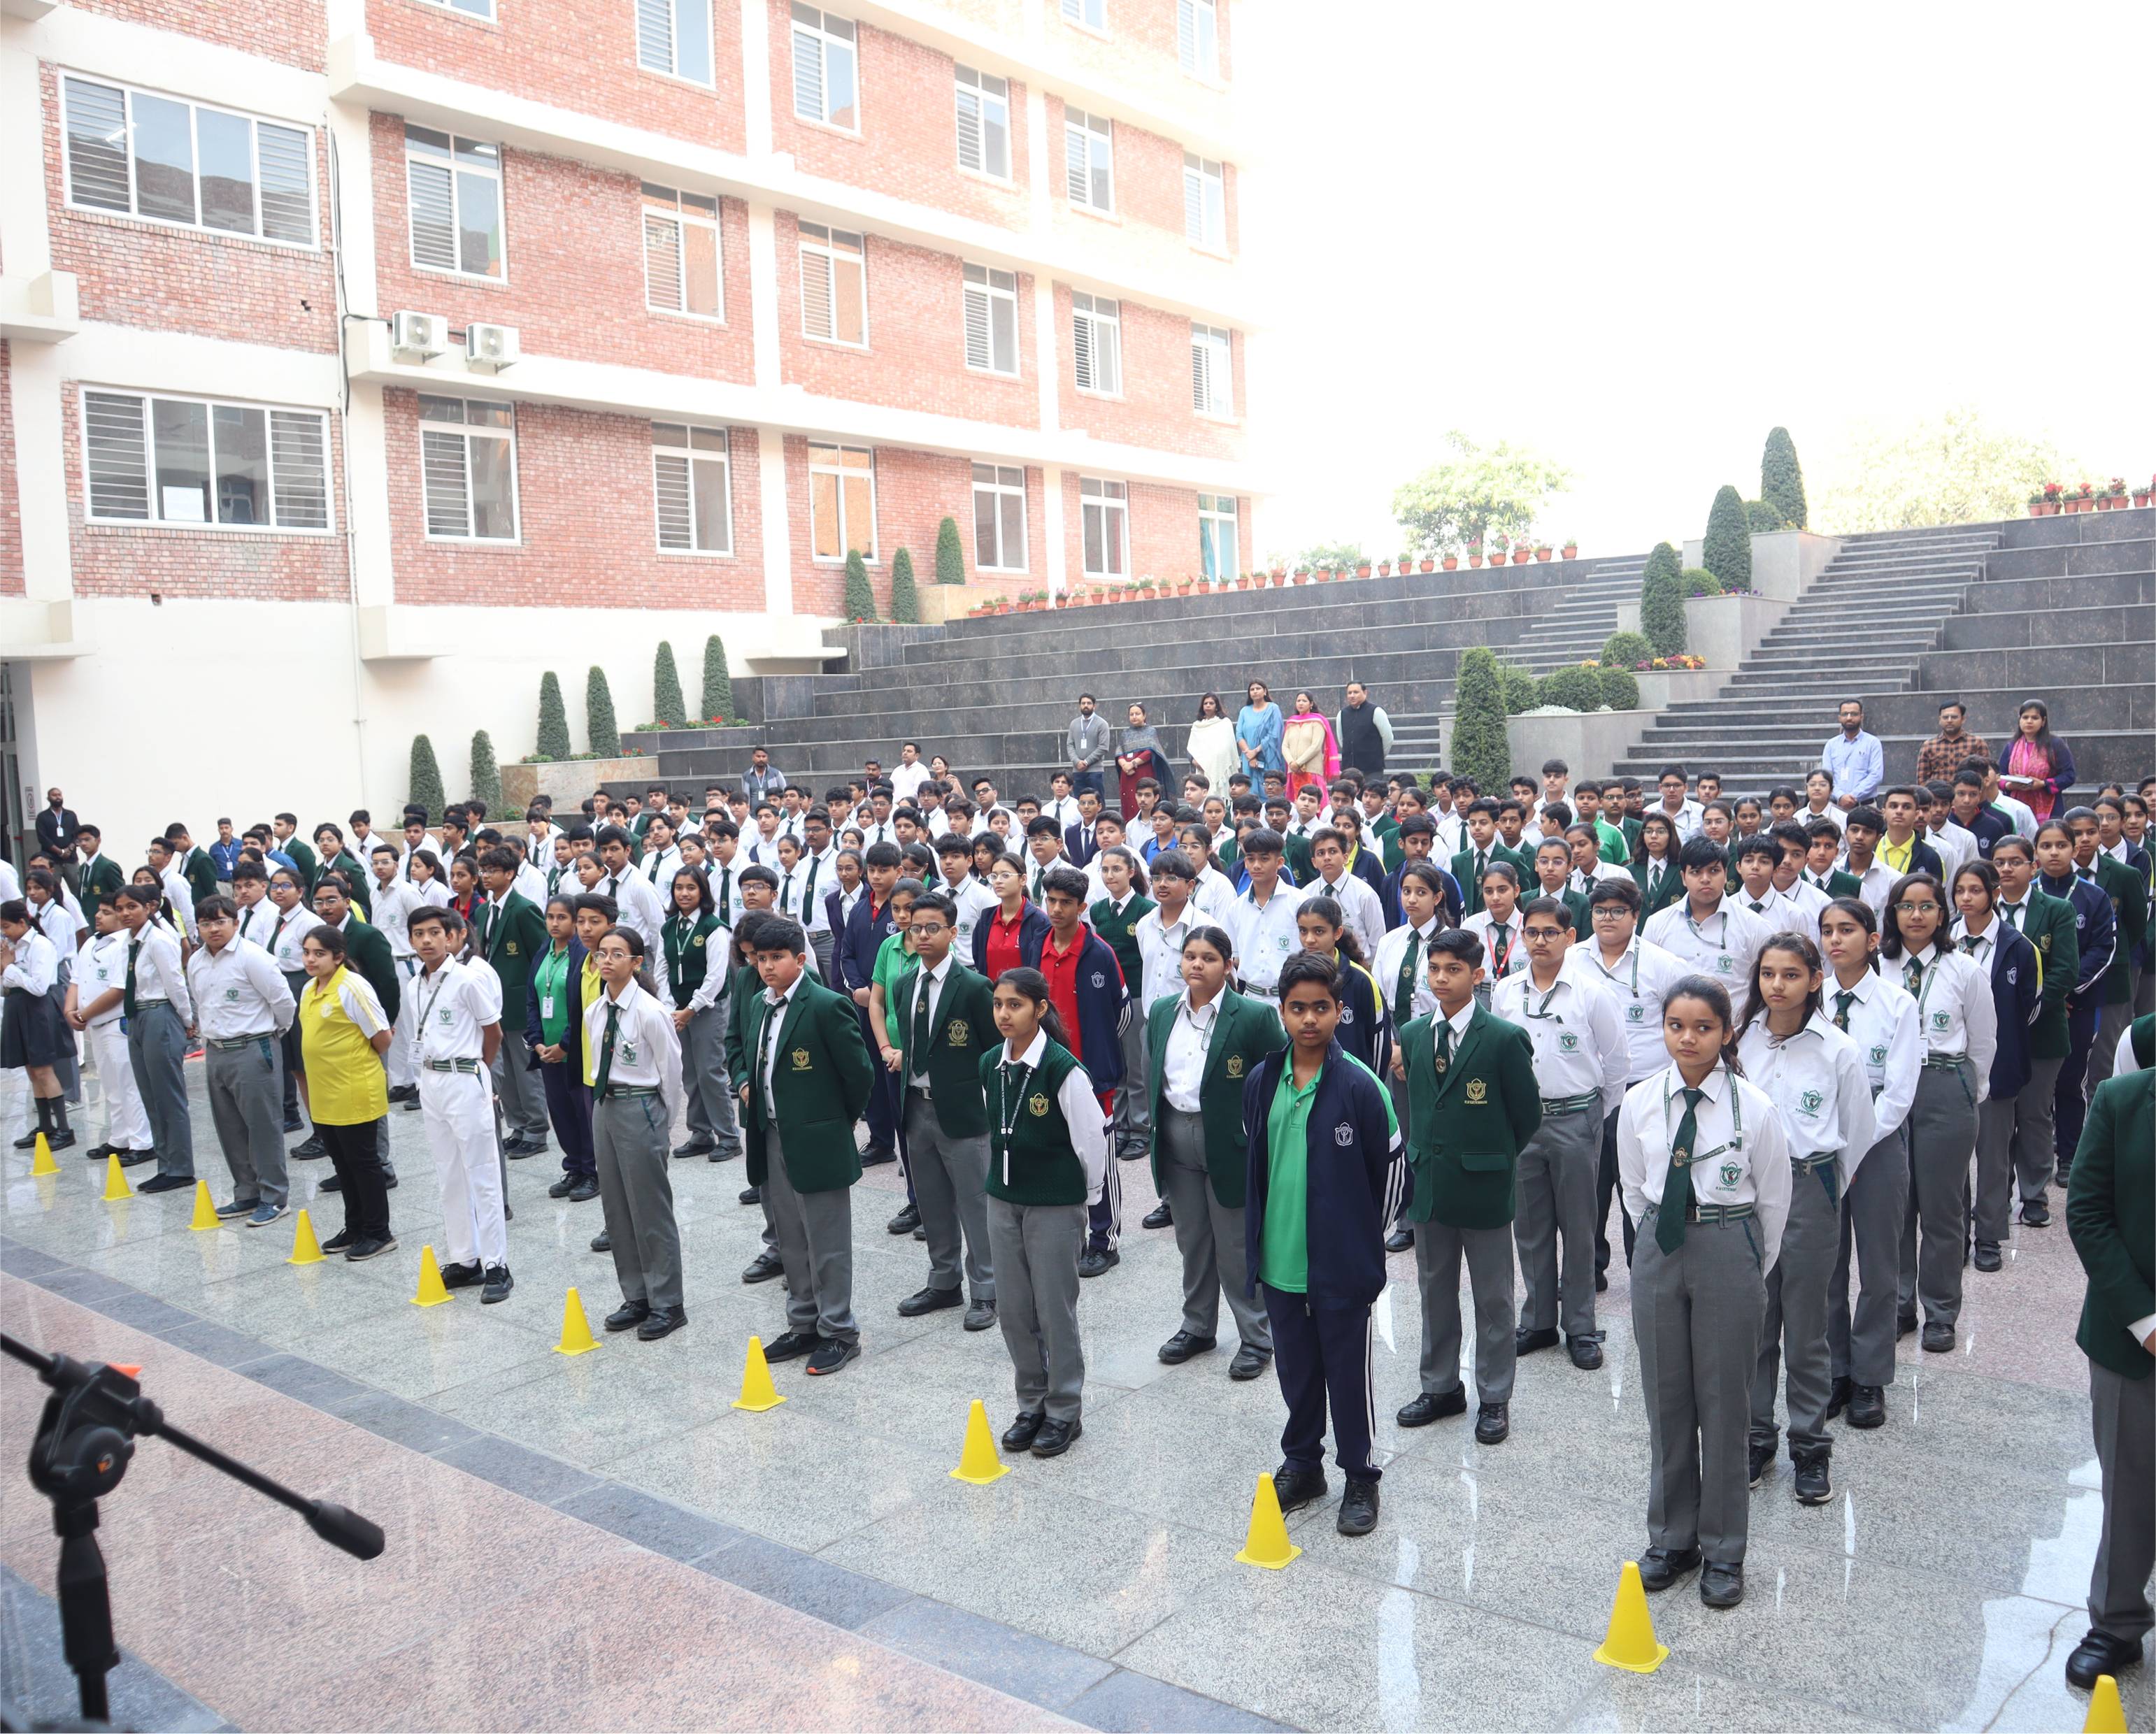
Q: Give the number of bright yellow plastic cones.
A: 11